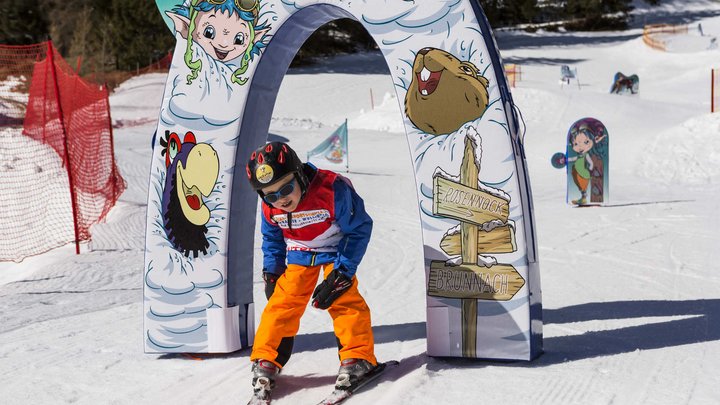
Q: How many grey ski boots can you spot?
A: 2